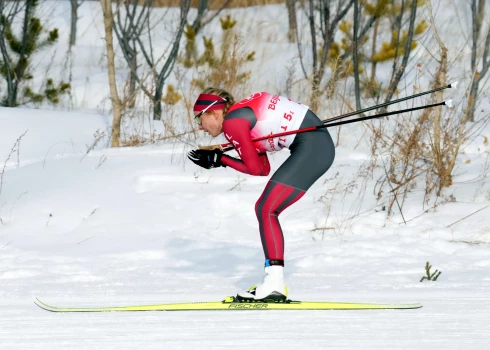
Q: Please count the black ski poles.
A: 2